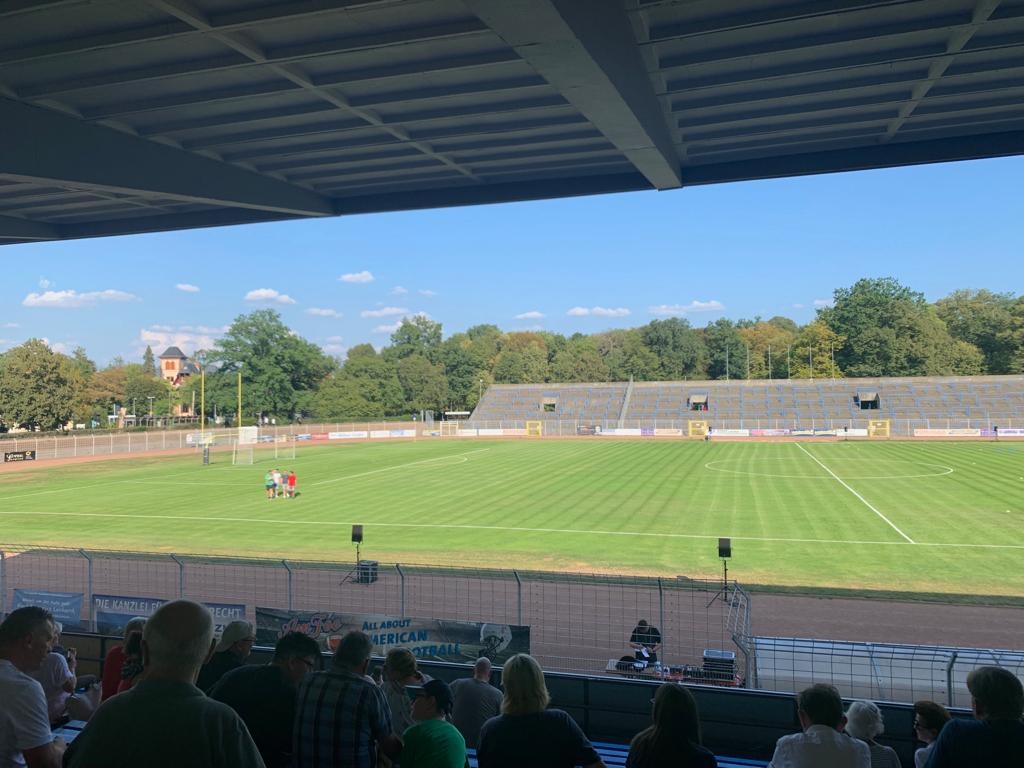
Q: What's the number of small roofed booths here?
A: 3